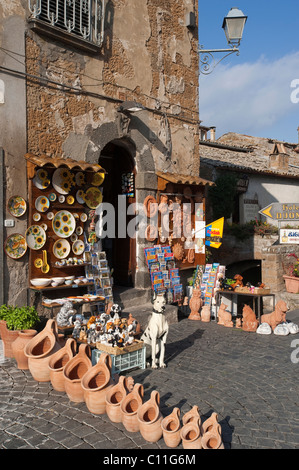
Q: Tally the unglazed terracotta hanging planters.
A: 12